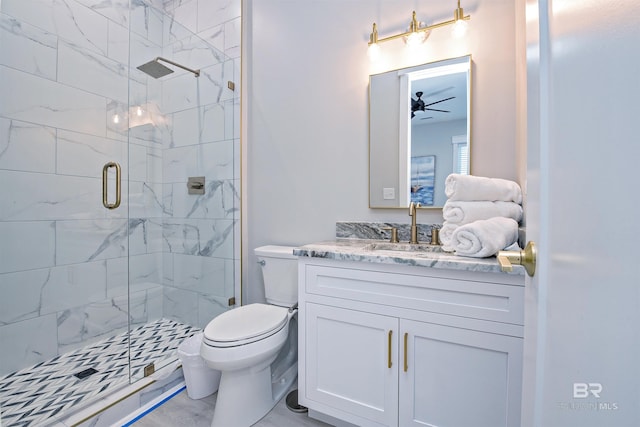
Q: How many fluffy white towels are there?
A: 4